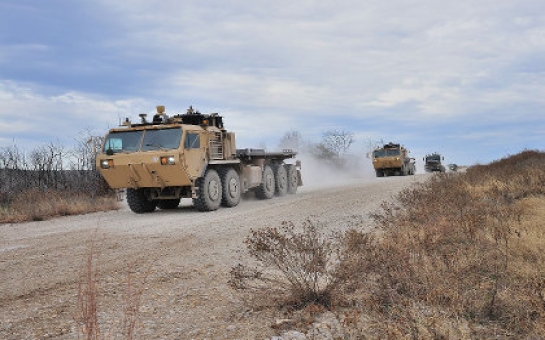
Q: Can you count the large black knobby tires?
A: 7